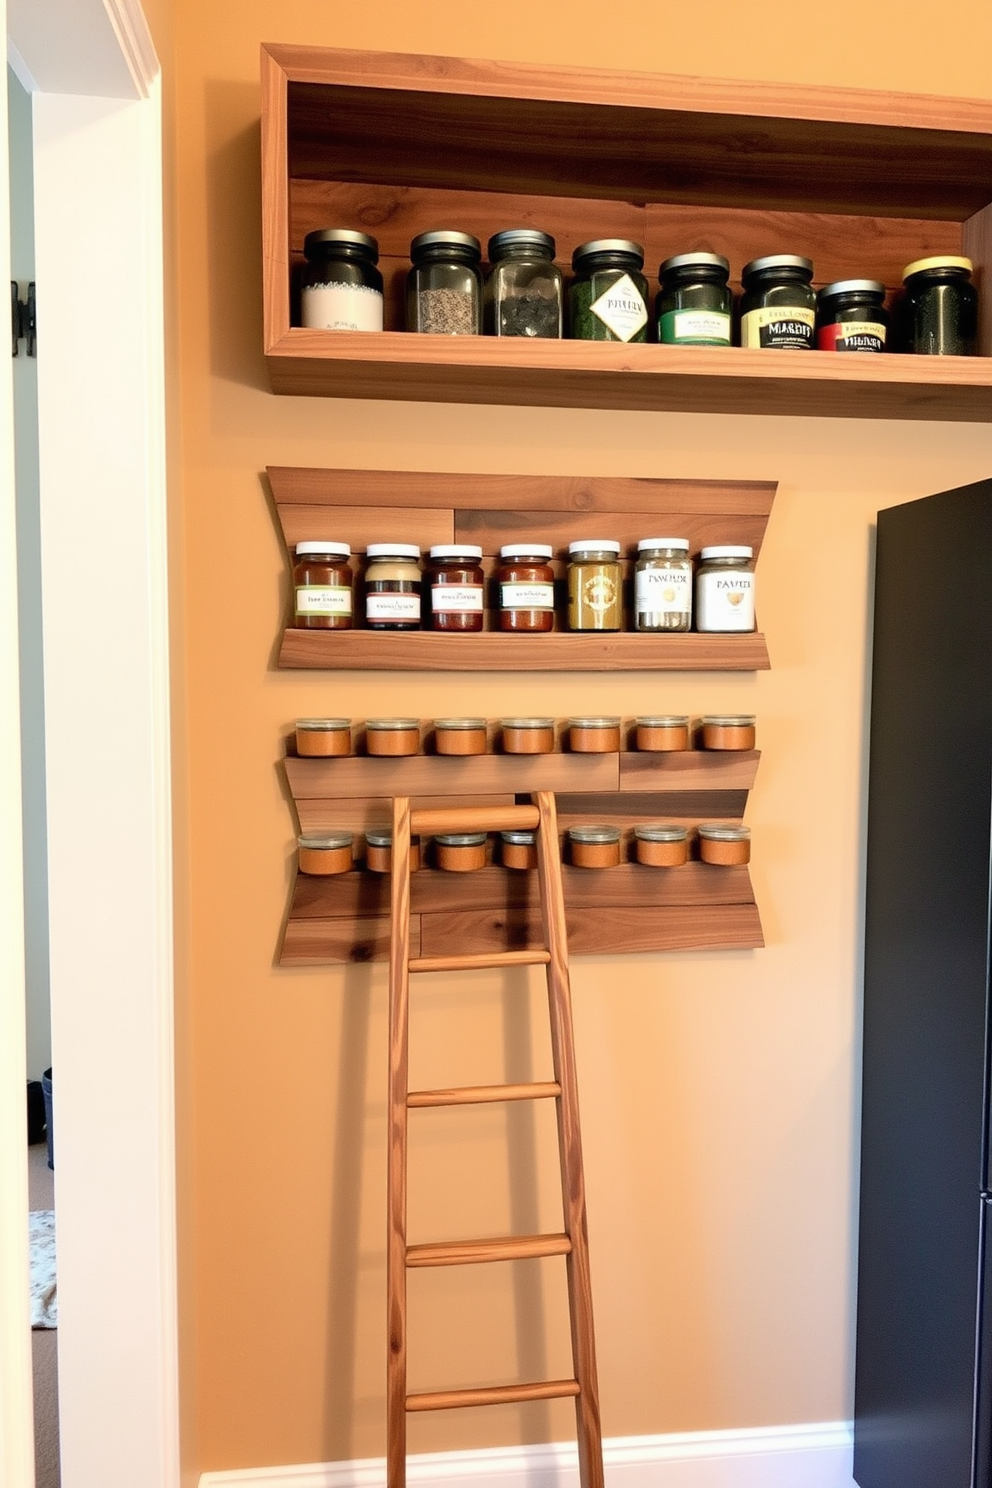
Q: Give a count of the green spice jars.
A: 2